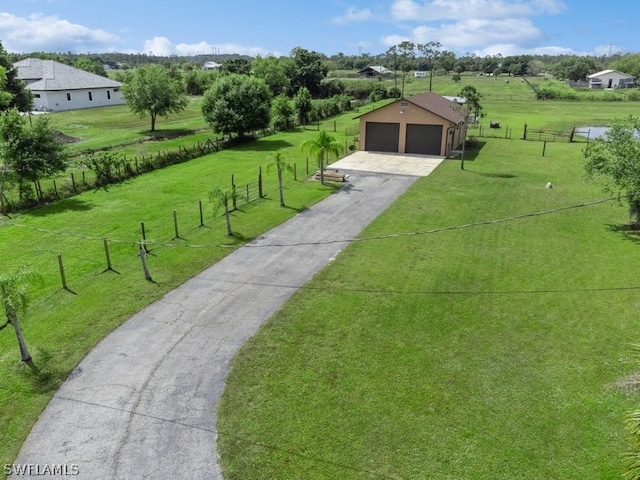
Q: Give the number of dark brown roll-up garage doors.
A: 2